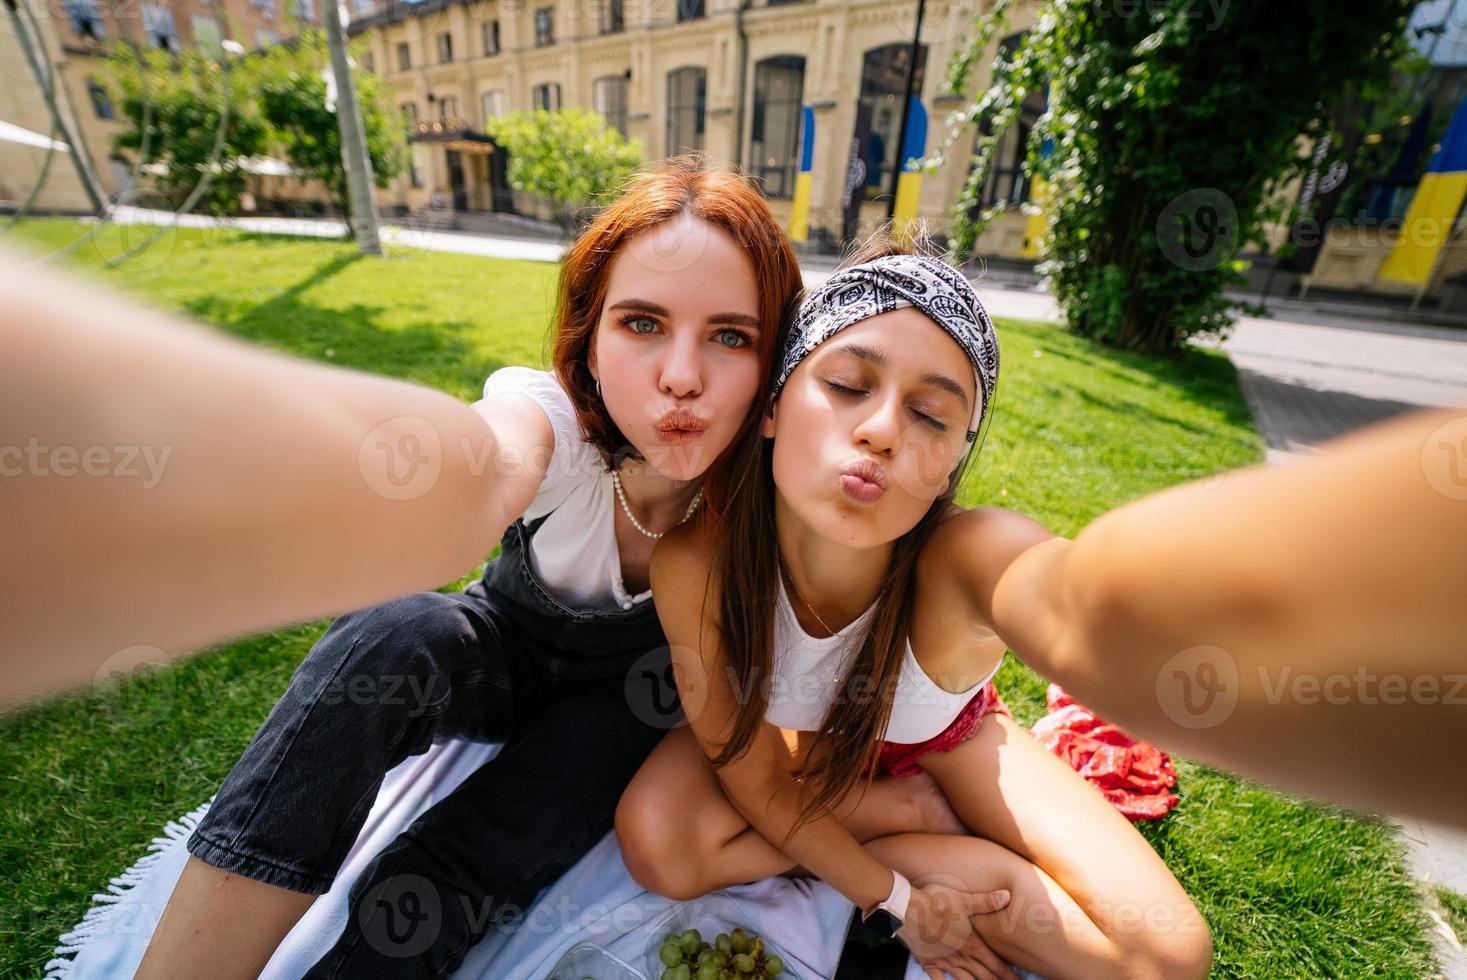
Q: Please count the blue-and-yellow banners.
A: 4